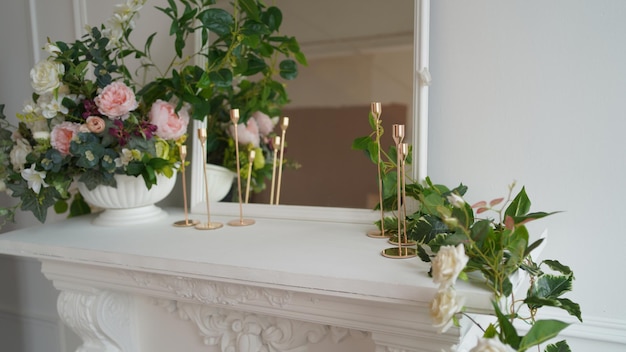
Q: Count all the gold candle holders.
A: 6